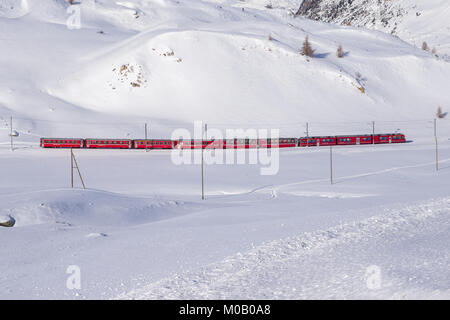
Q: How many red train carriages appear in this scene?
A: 9